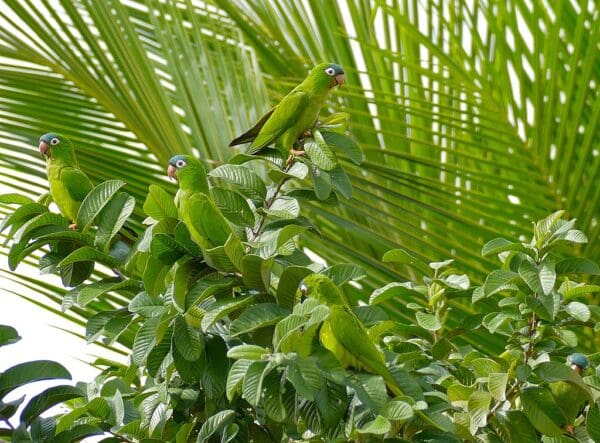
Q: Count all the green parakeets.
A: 5